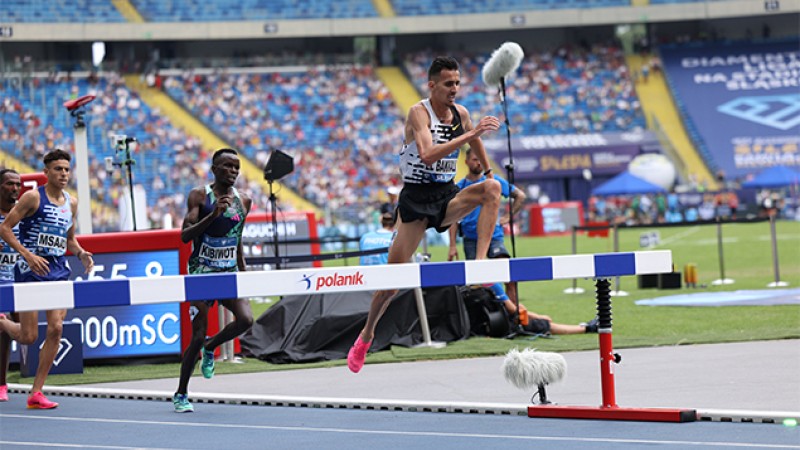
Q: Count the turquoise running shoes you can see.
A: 2